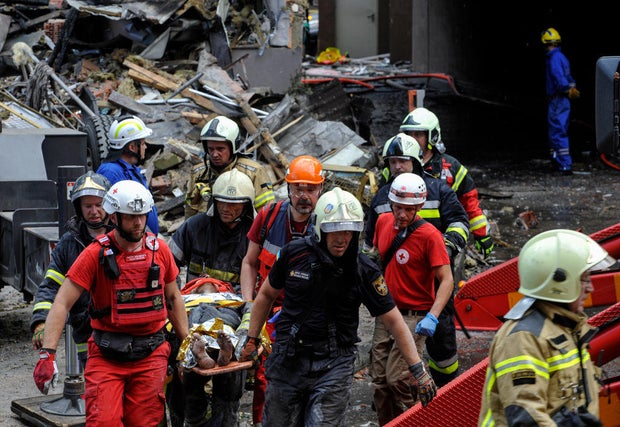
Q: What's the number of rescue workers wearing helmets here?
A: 12